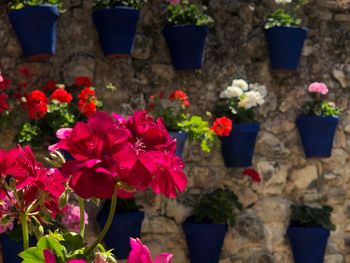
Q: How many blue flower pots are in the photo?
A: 11